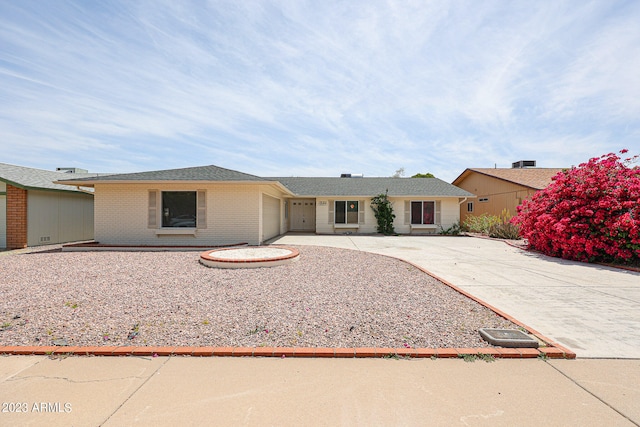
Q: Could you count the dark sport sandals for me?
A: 0